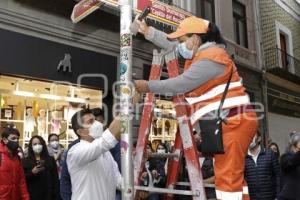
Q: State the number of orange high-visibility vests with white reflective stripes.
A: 1